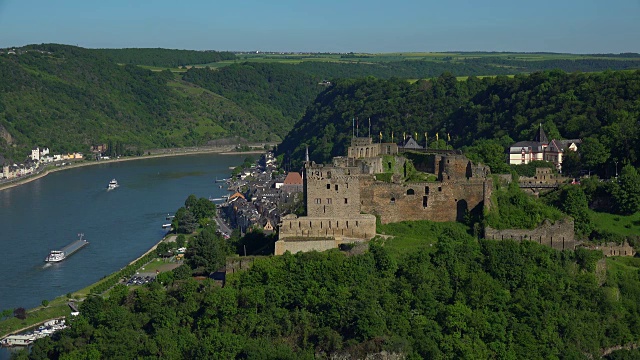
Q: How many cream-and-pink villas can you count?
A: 1